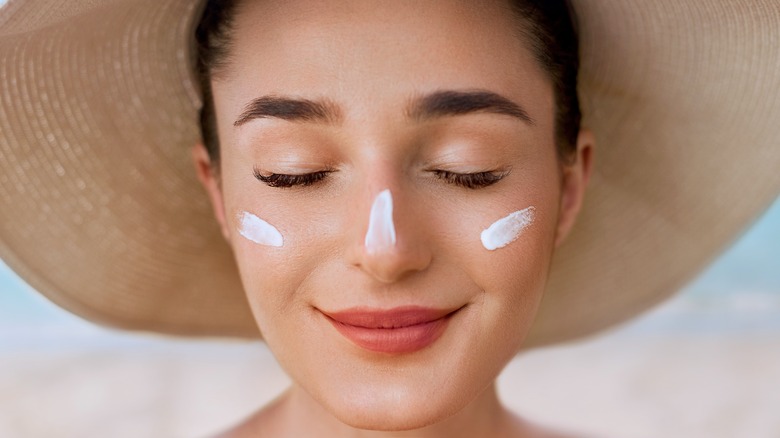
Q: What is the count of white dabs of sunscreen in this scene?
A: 3